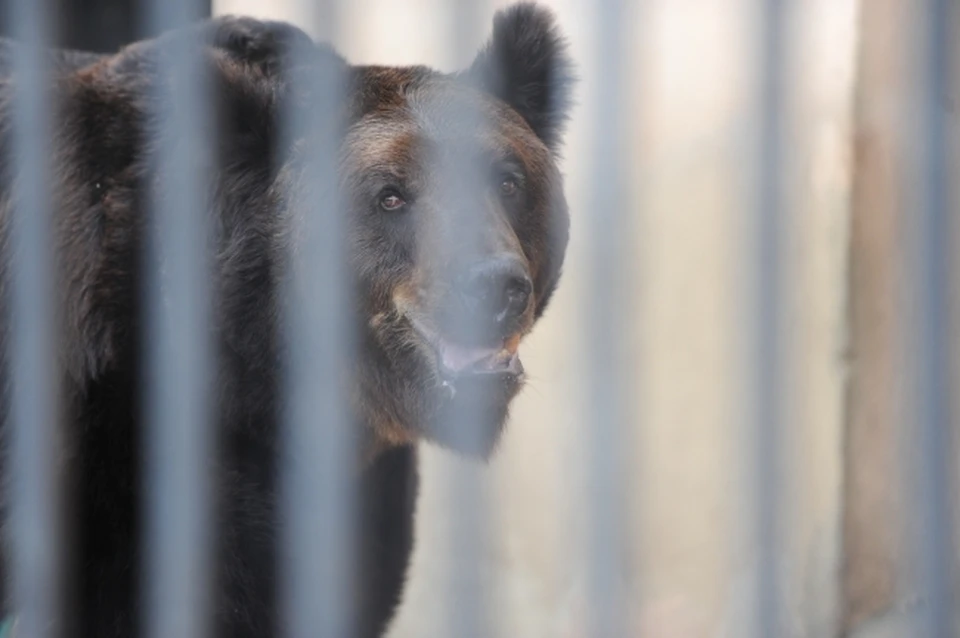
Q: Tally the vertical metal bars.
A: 7